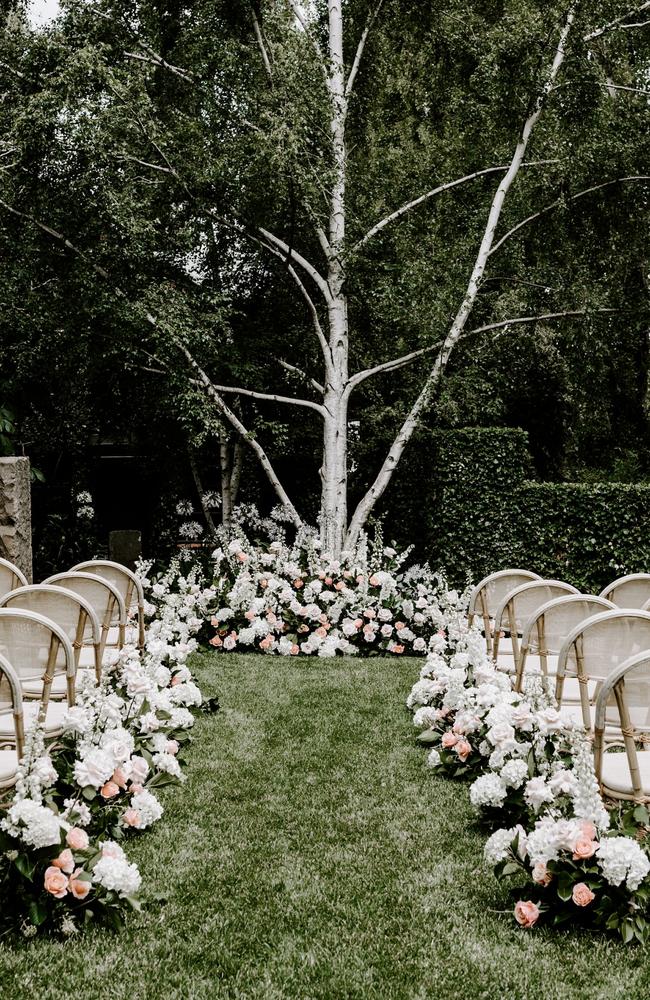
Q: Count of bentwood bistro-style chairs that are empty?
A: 12